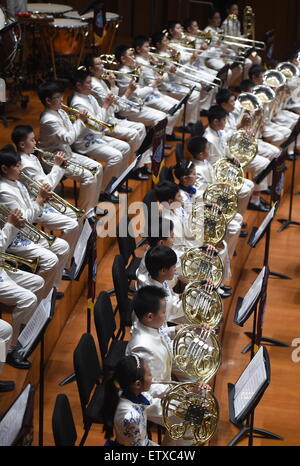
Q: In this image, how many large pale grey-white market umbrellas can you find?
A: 0